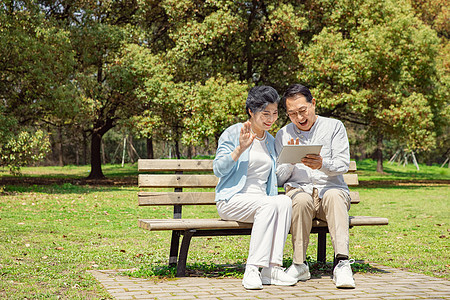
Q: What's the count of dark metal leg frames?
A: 2